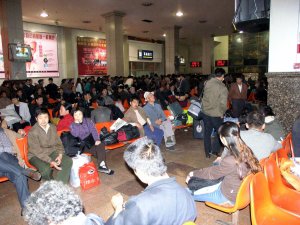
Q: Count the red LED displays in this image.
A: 2